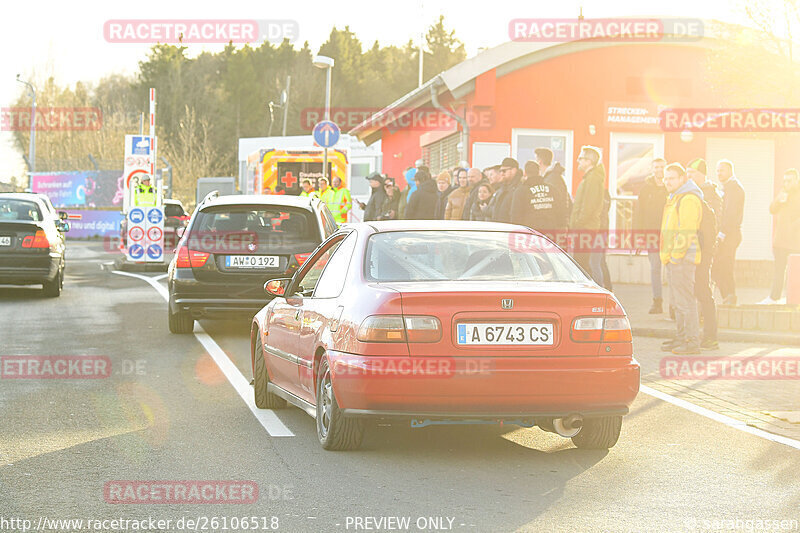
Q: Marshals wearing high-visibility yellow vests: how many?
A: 4